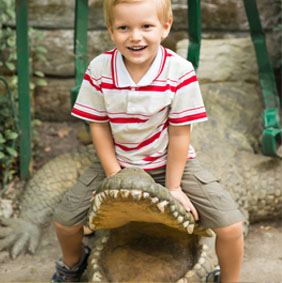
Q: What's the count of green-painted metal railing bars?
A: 4